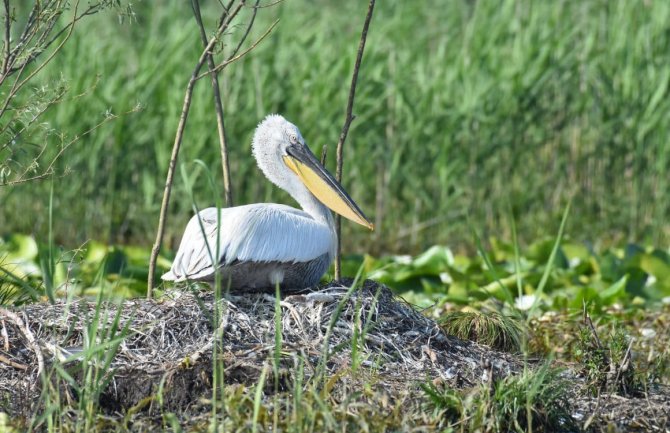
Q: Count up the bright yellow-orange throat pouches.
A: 1